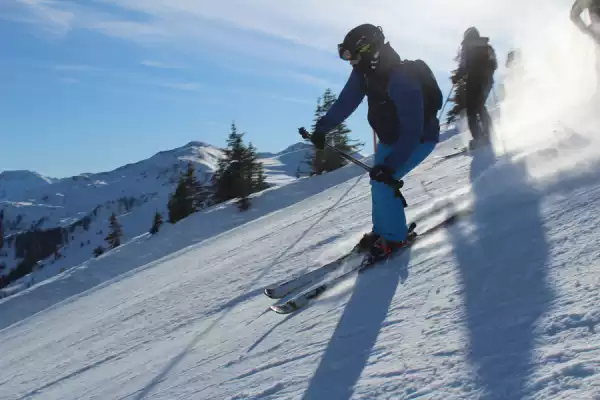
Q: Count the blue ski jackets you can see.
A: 1